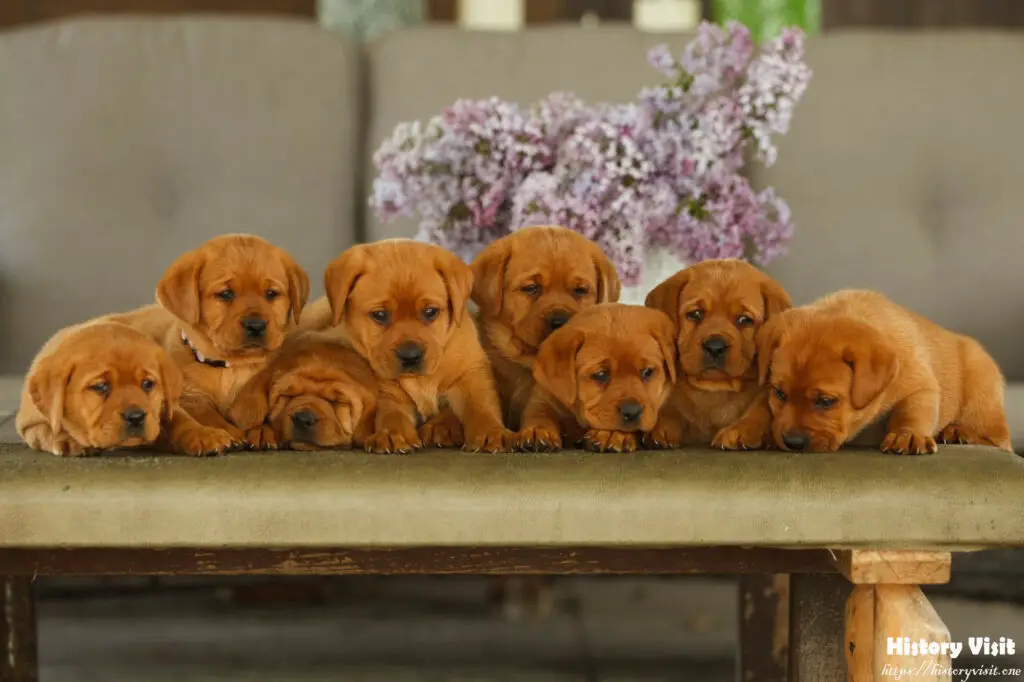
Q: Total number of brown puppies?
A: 8